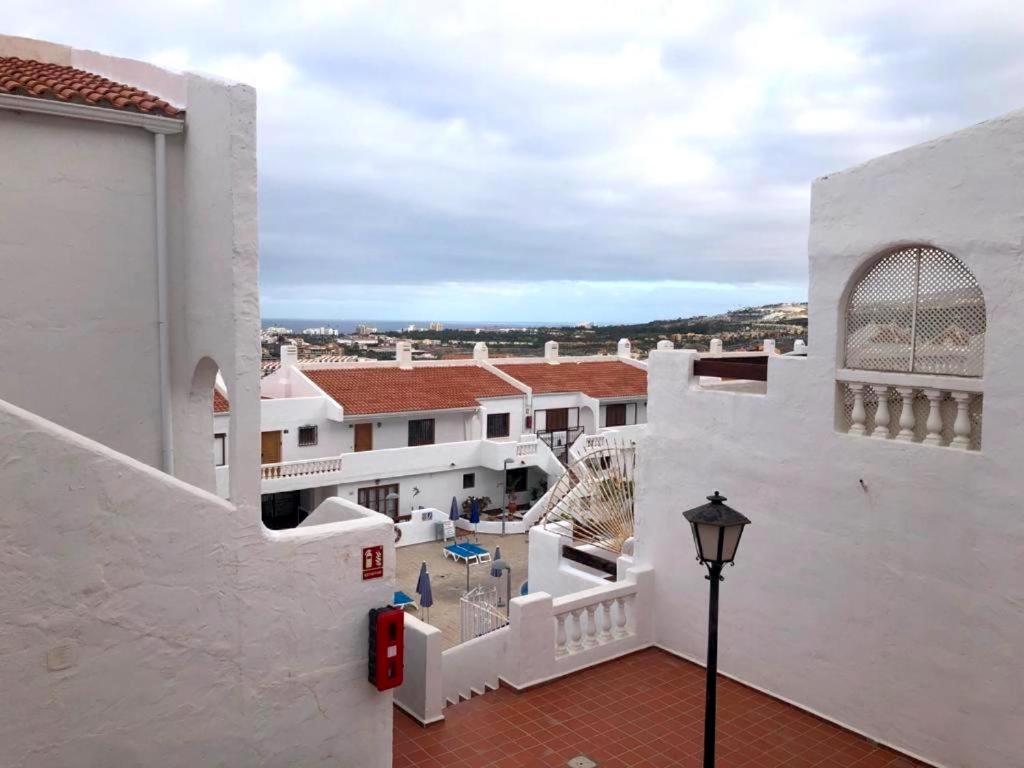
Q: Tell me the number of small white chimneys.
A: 9